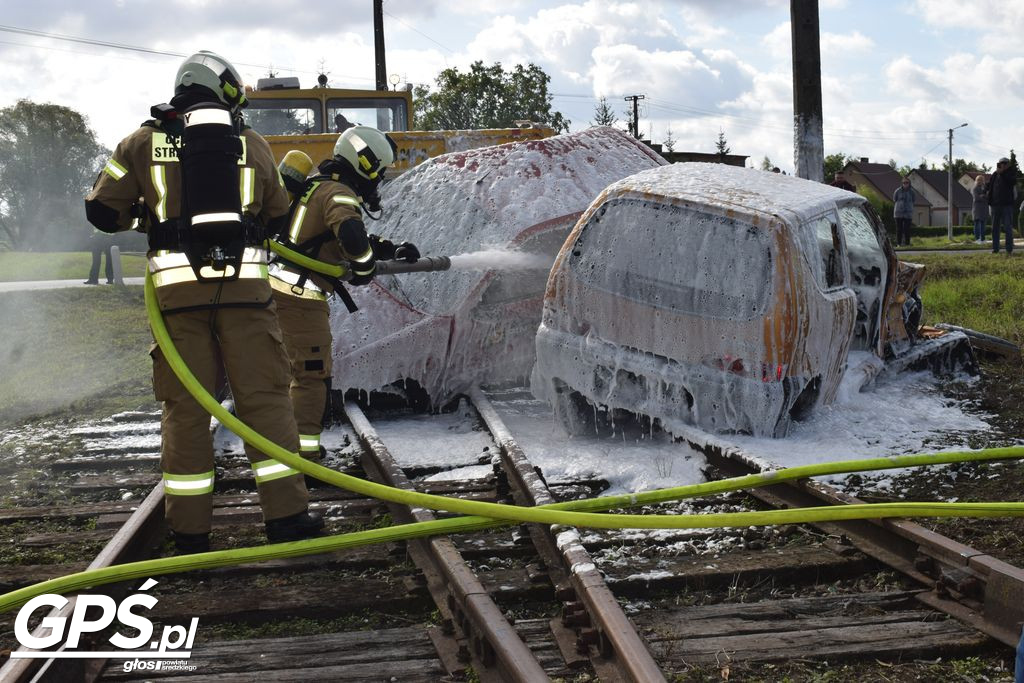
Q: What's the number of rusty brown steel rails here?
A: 4